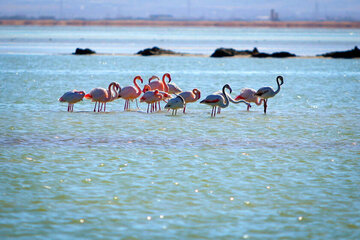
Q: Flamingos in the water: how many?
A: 14